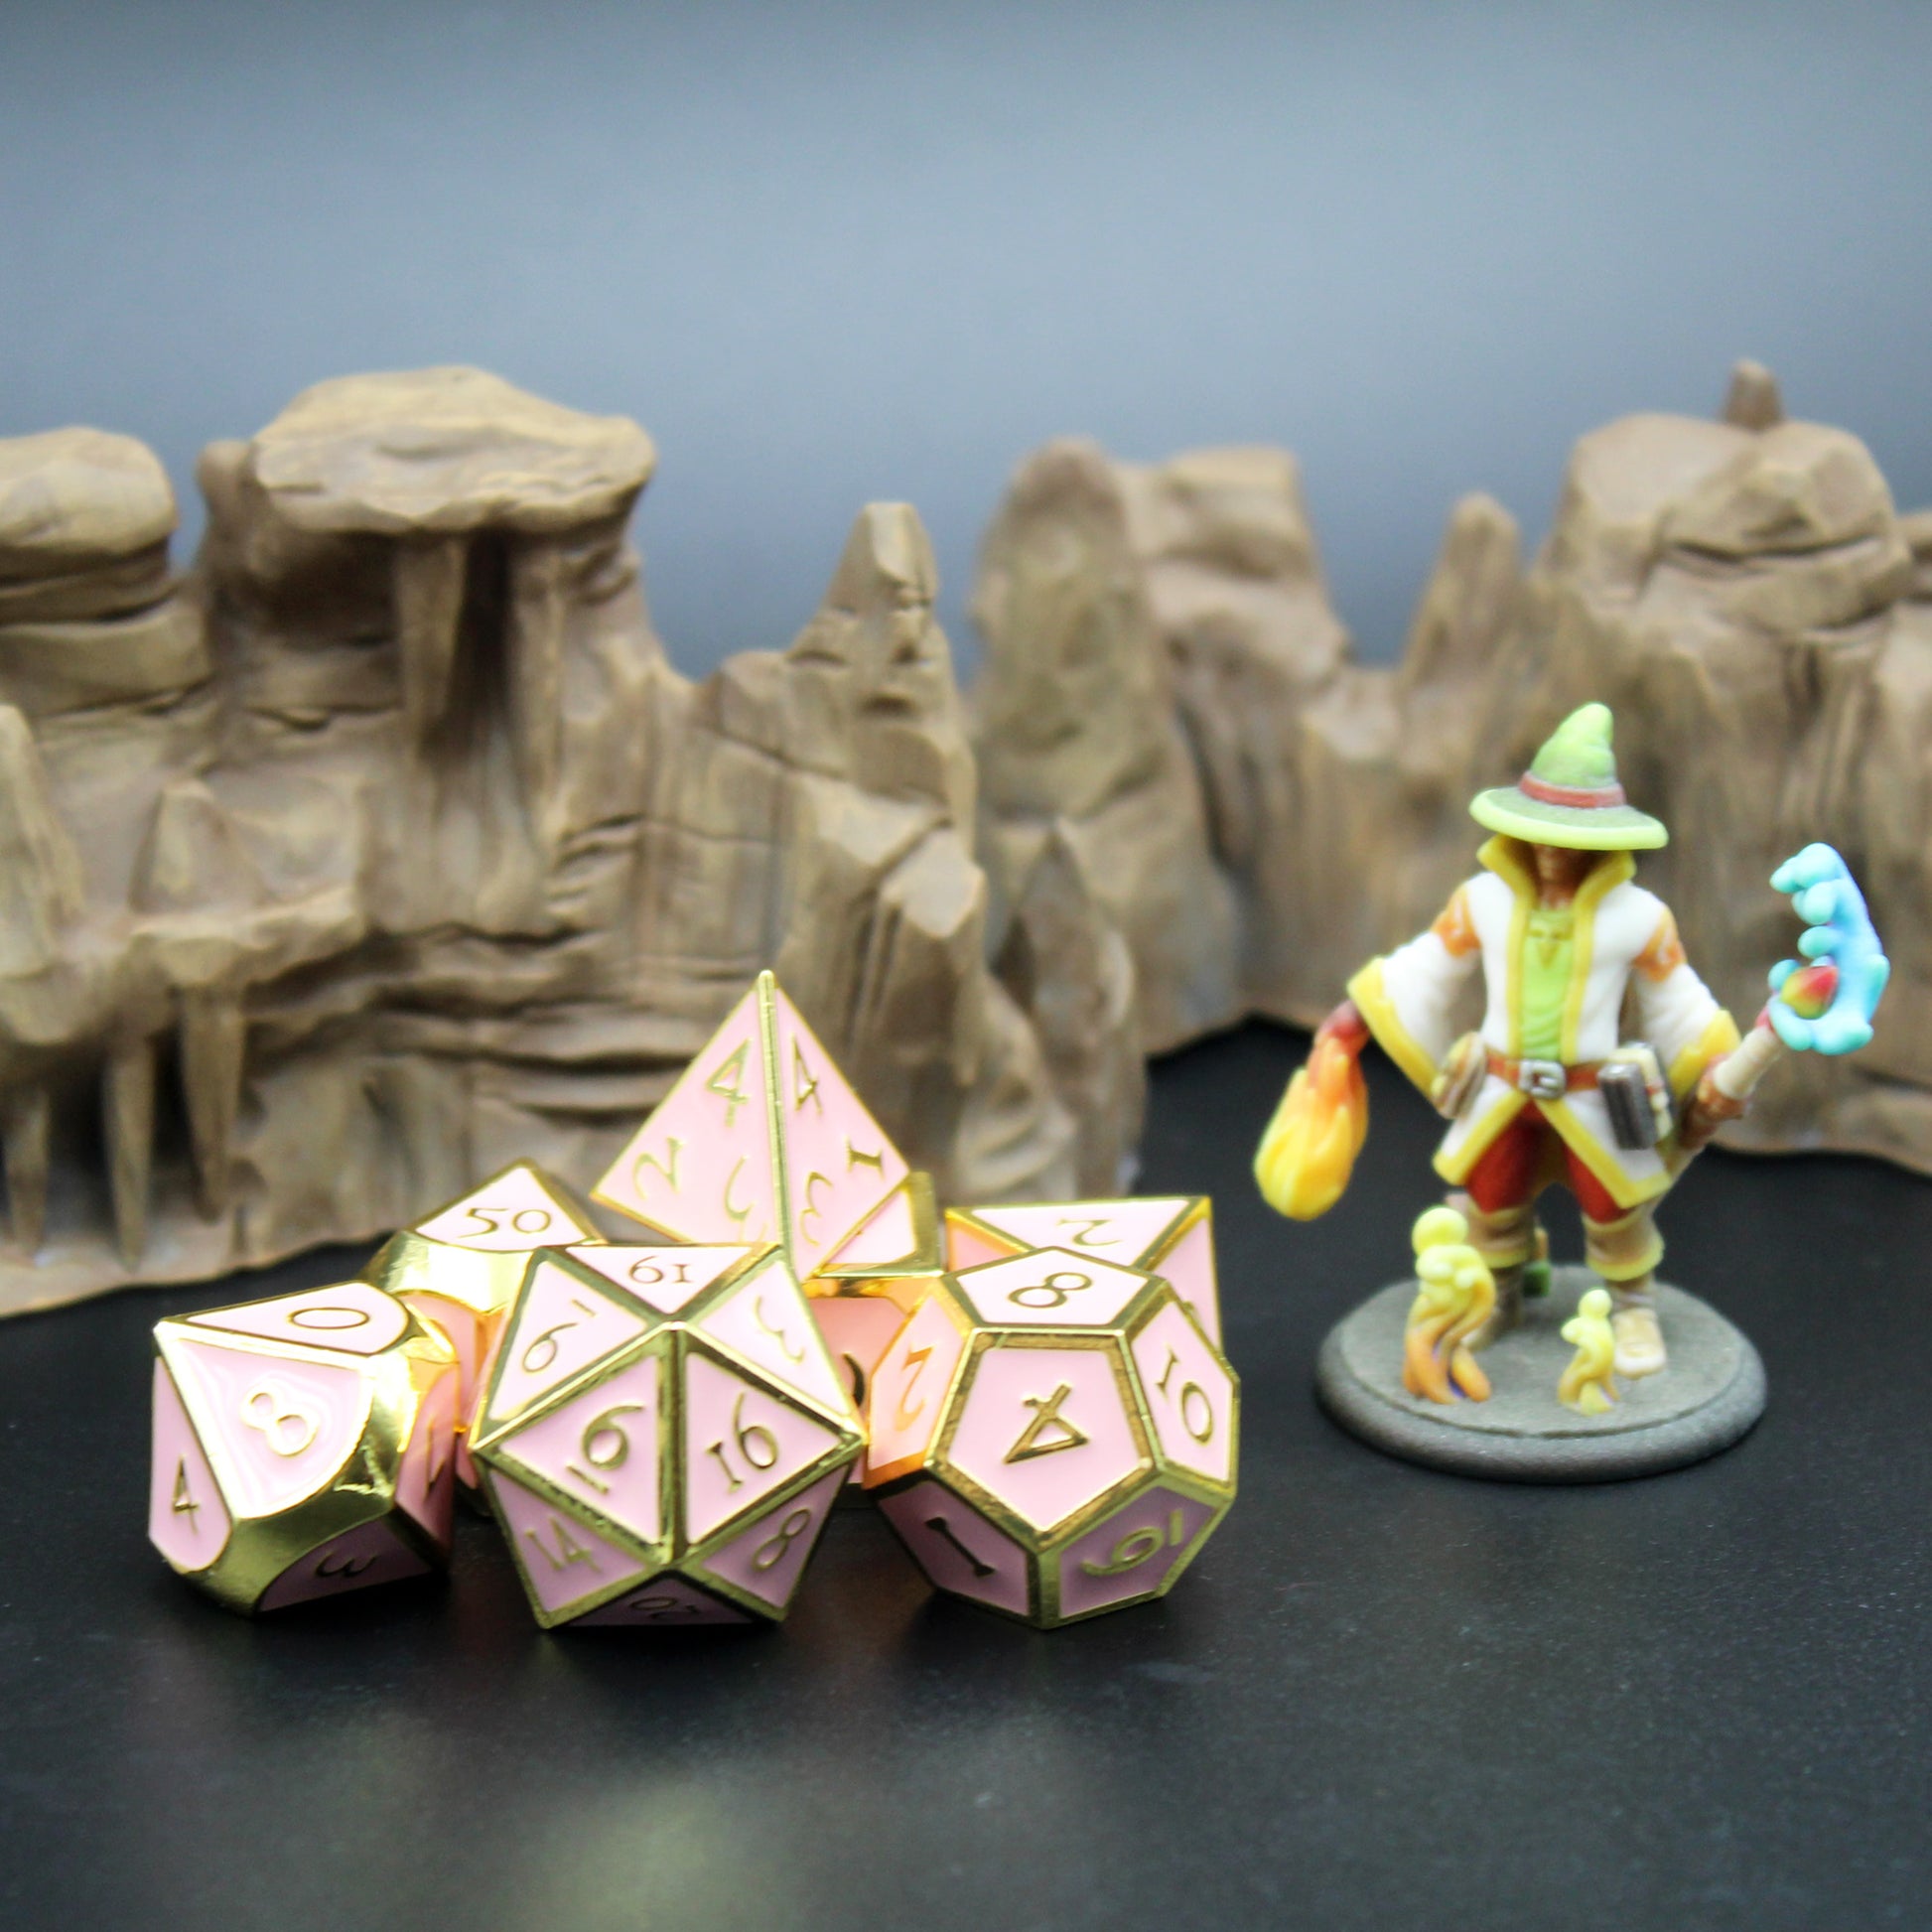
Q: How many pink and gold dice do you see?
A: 7